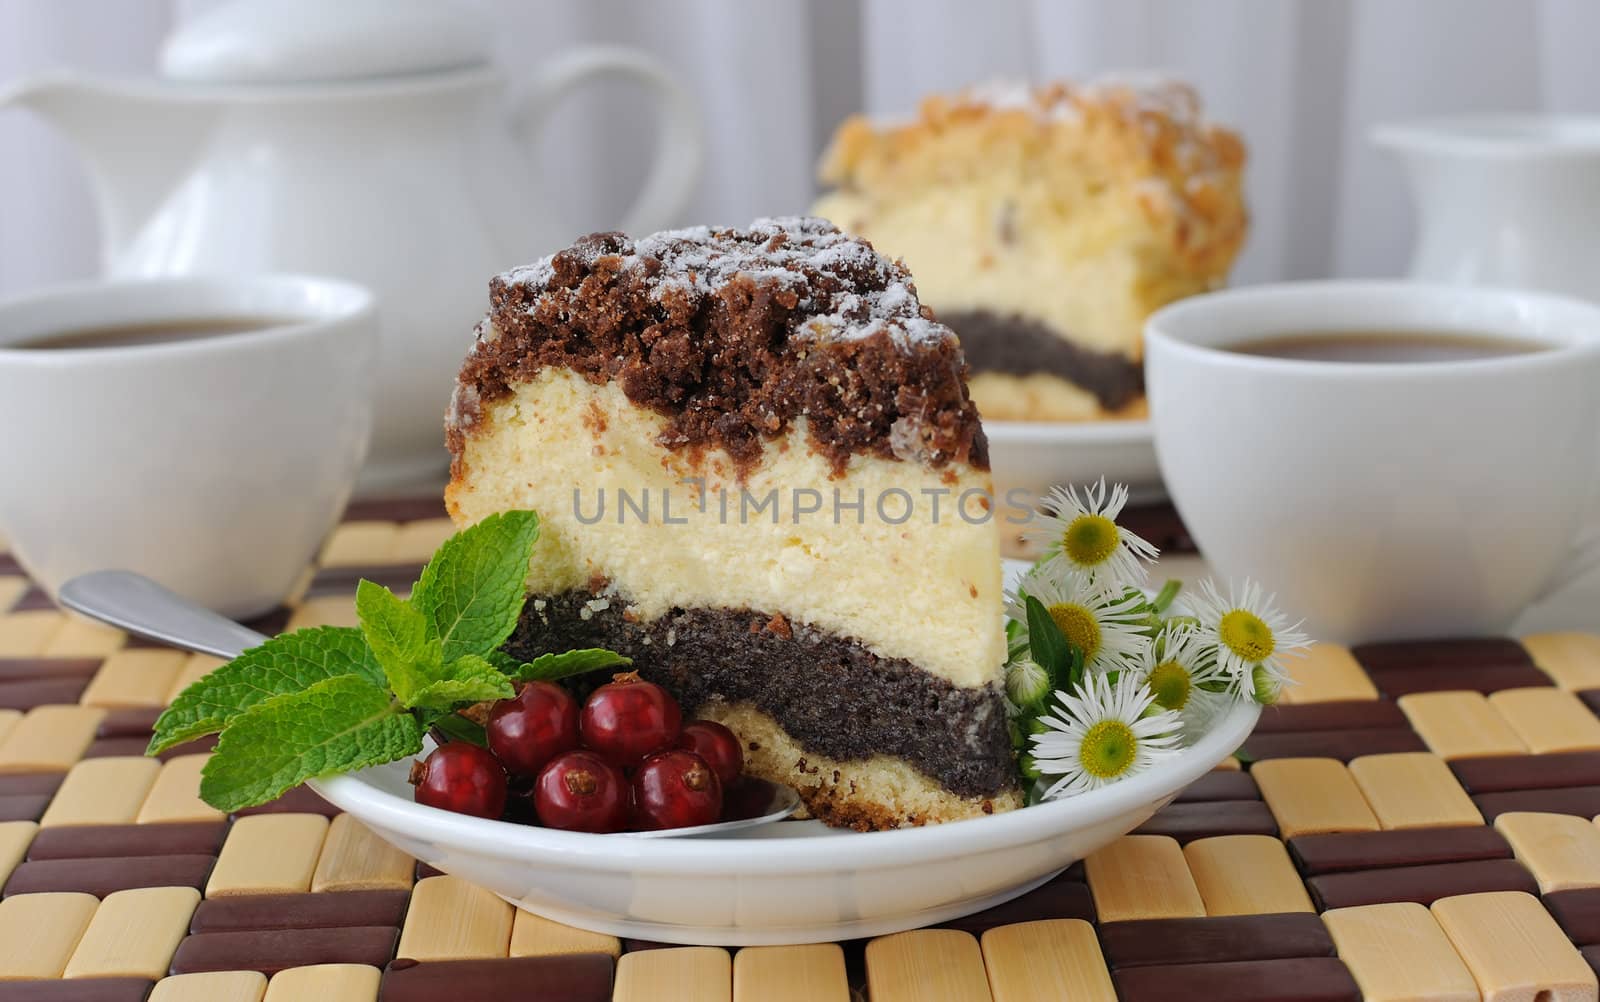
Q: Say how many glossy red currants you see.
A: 6